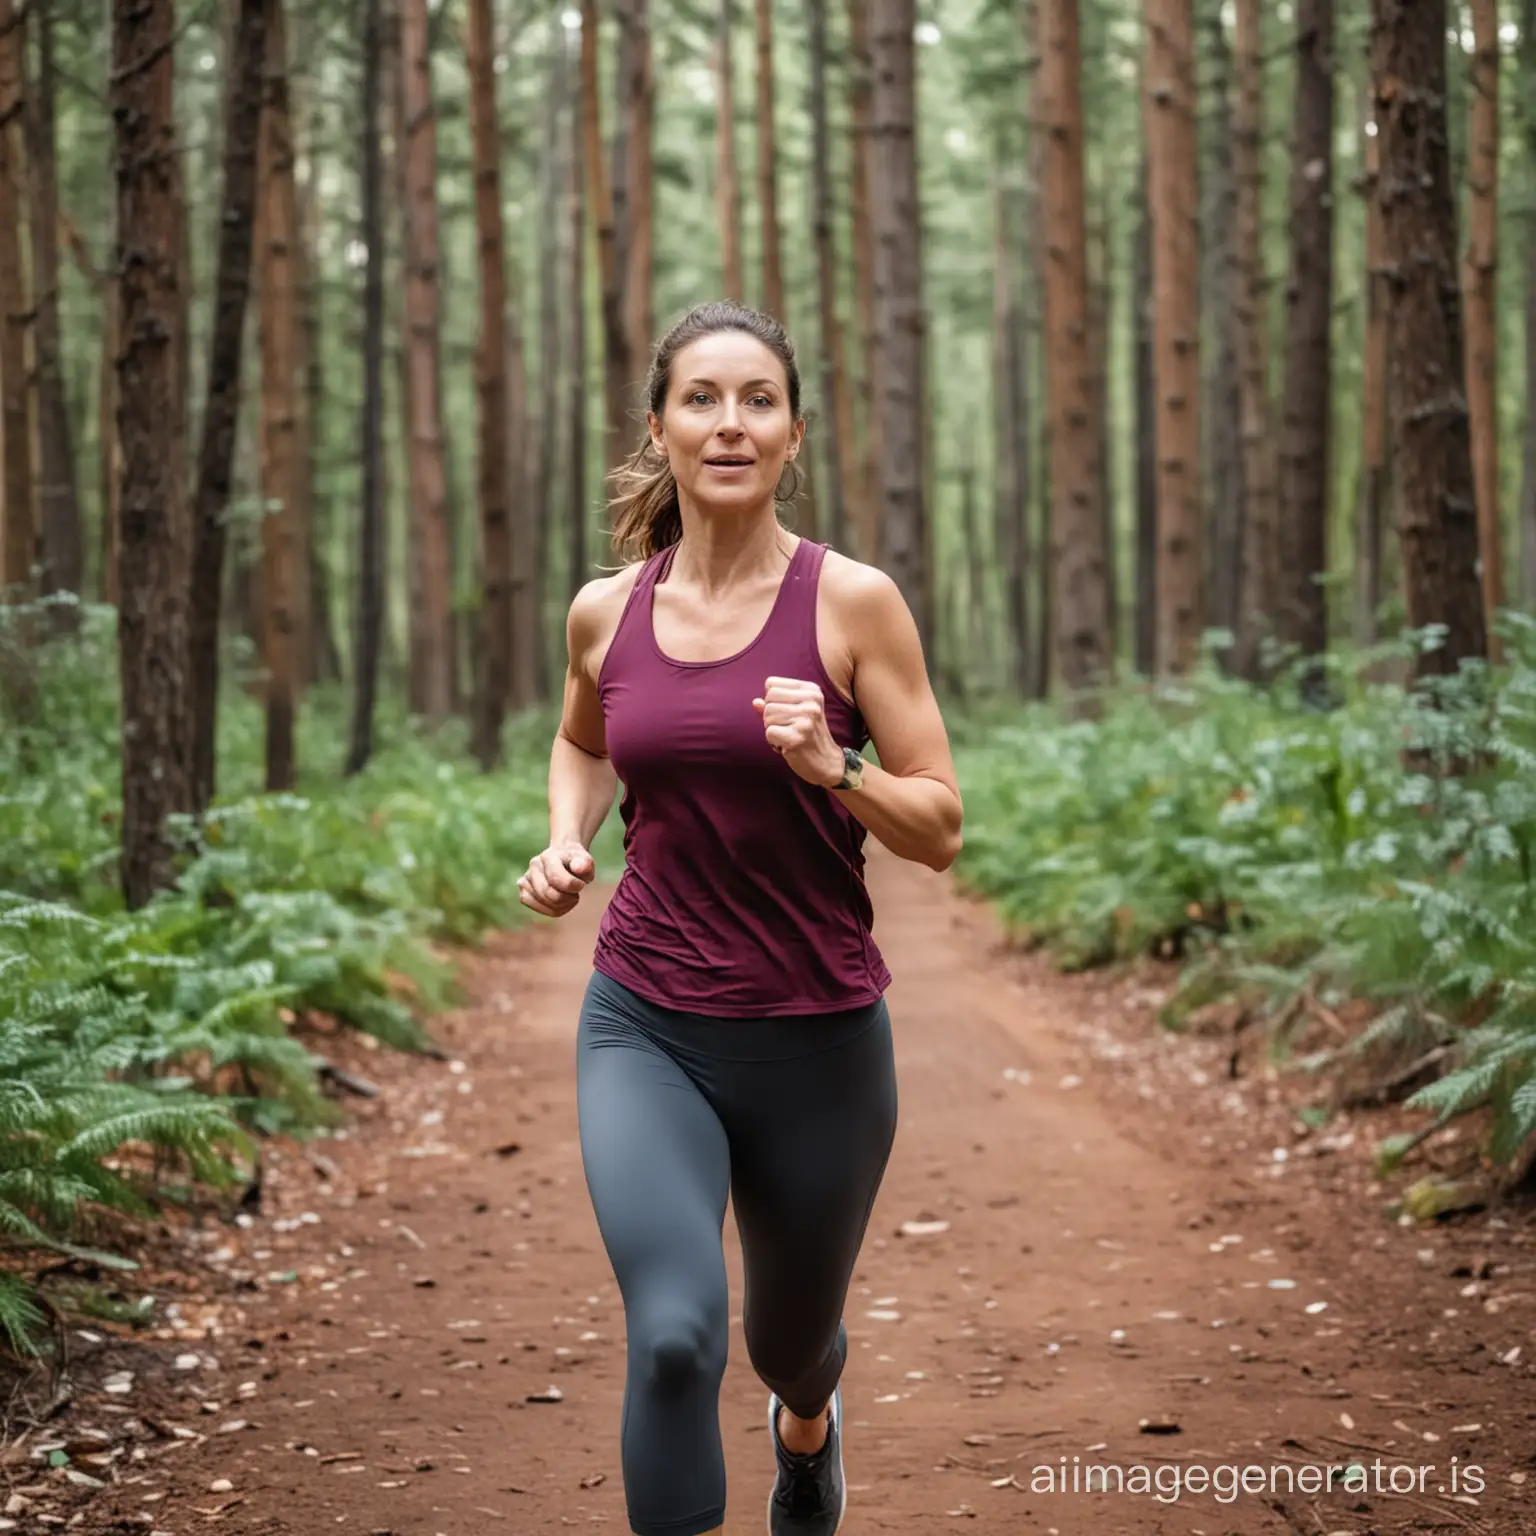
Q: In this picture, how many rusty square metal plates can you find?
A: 0